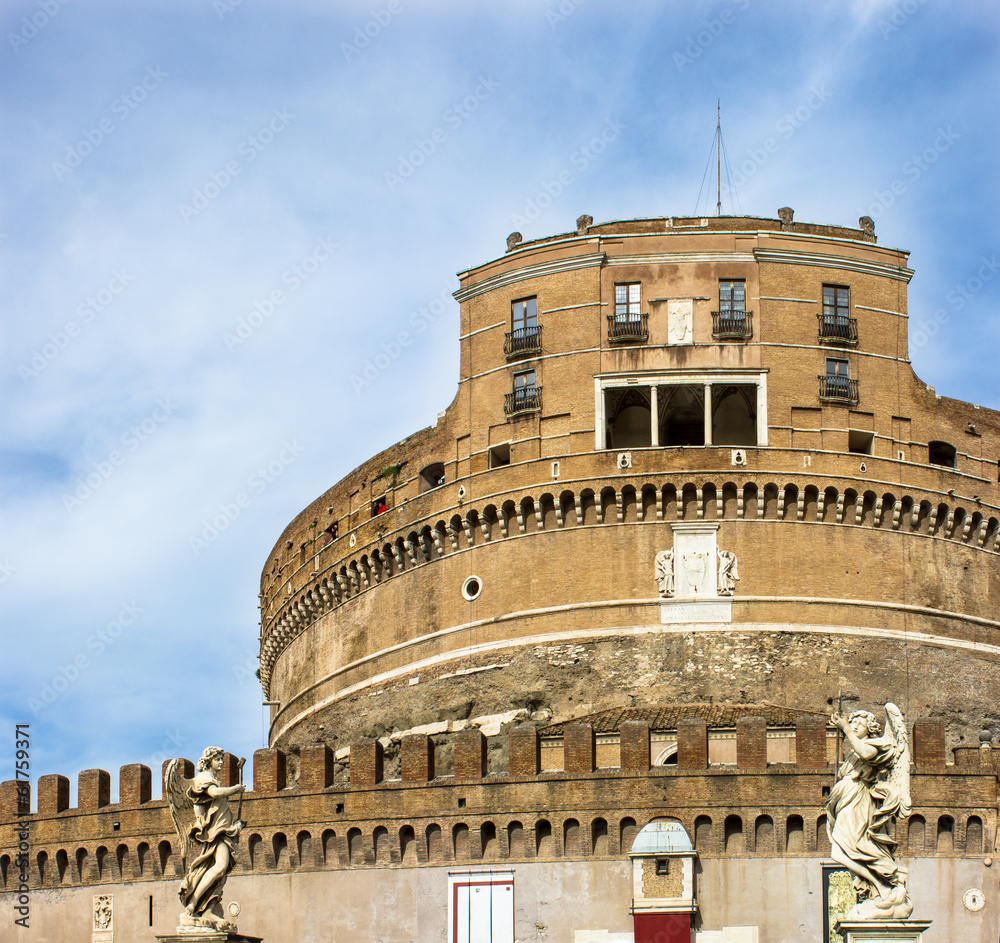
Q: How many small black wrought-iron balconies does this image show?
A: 6